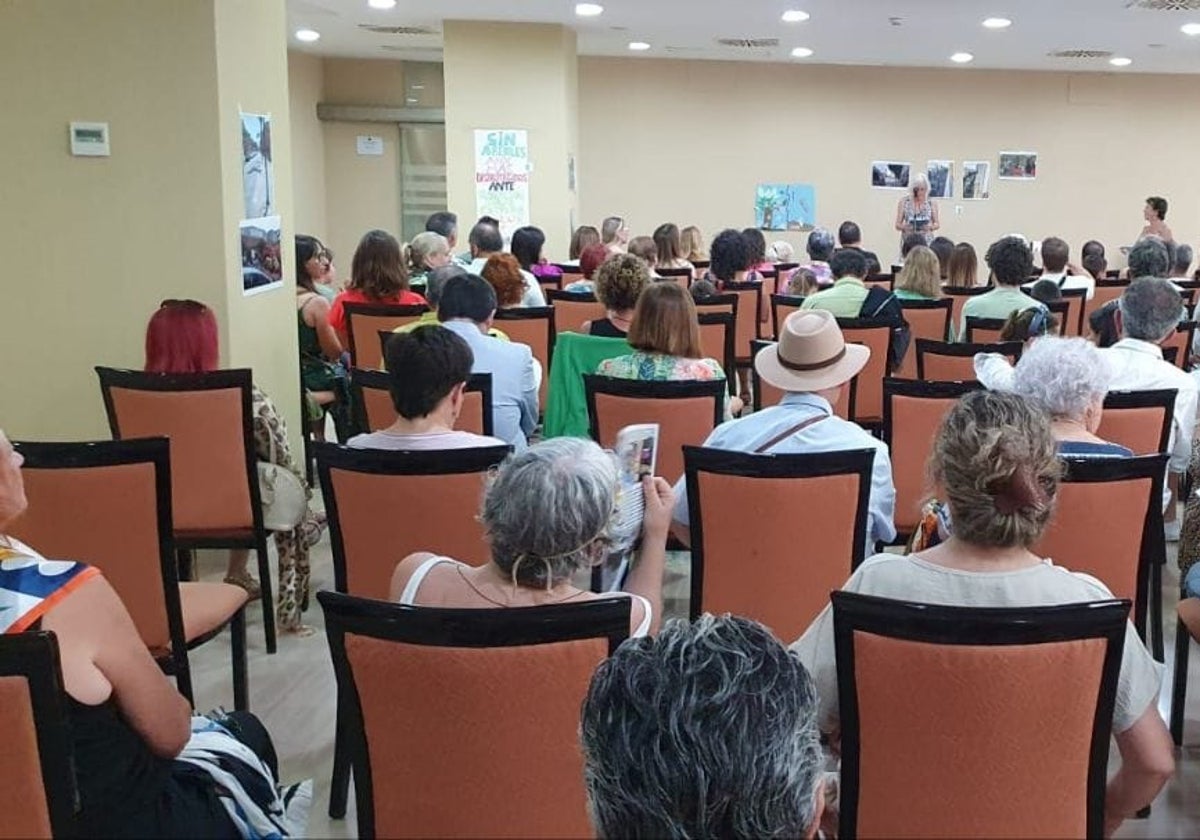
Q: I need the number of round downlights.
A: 10